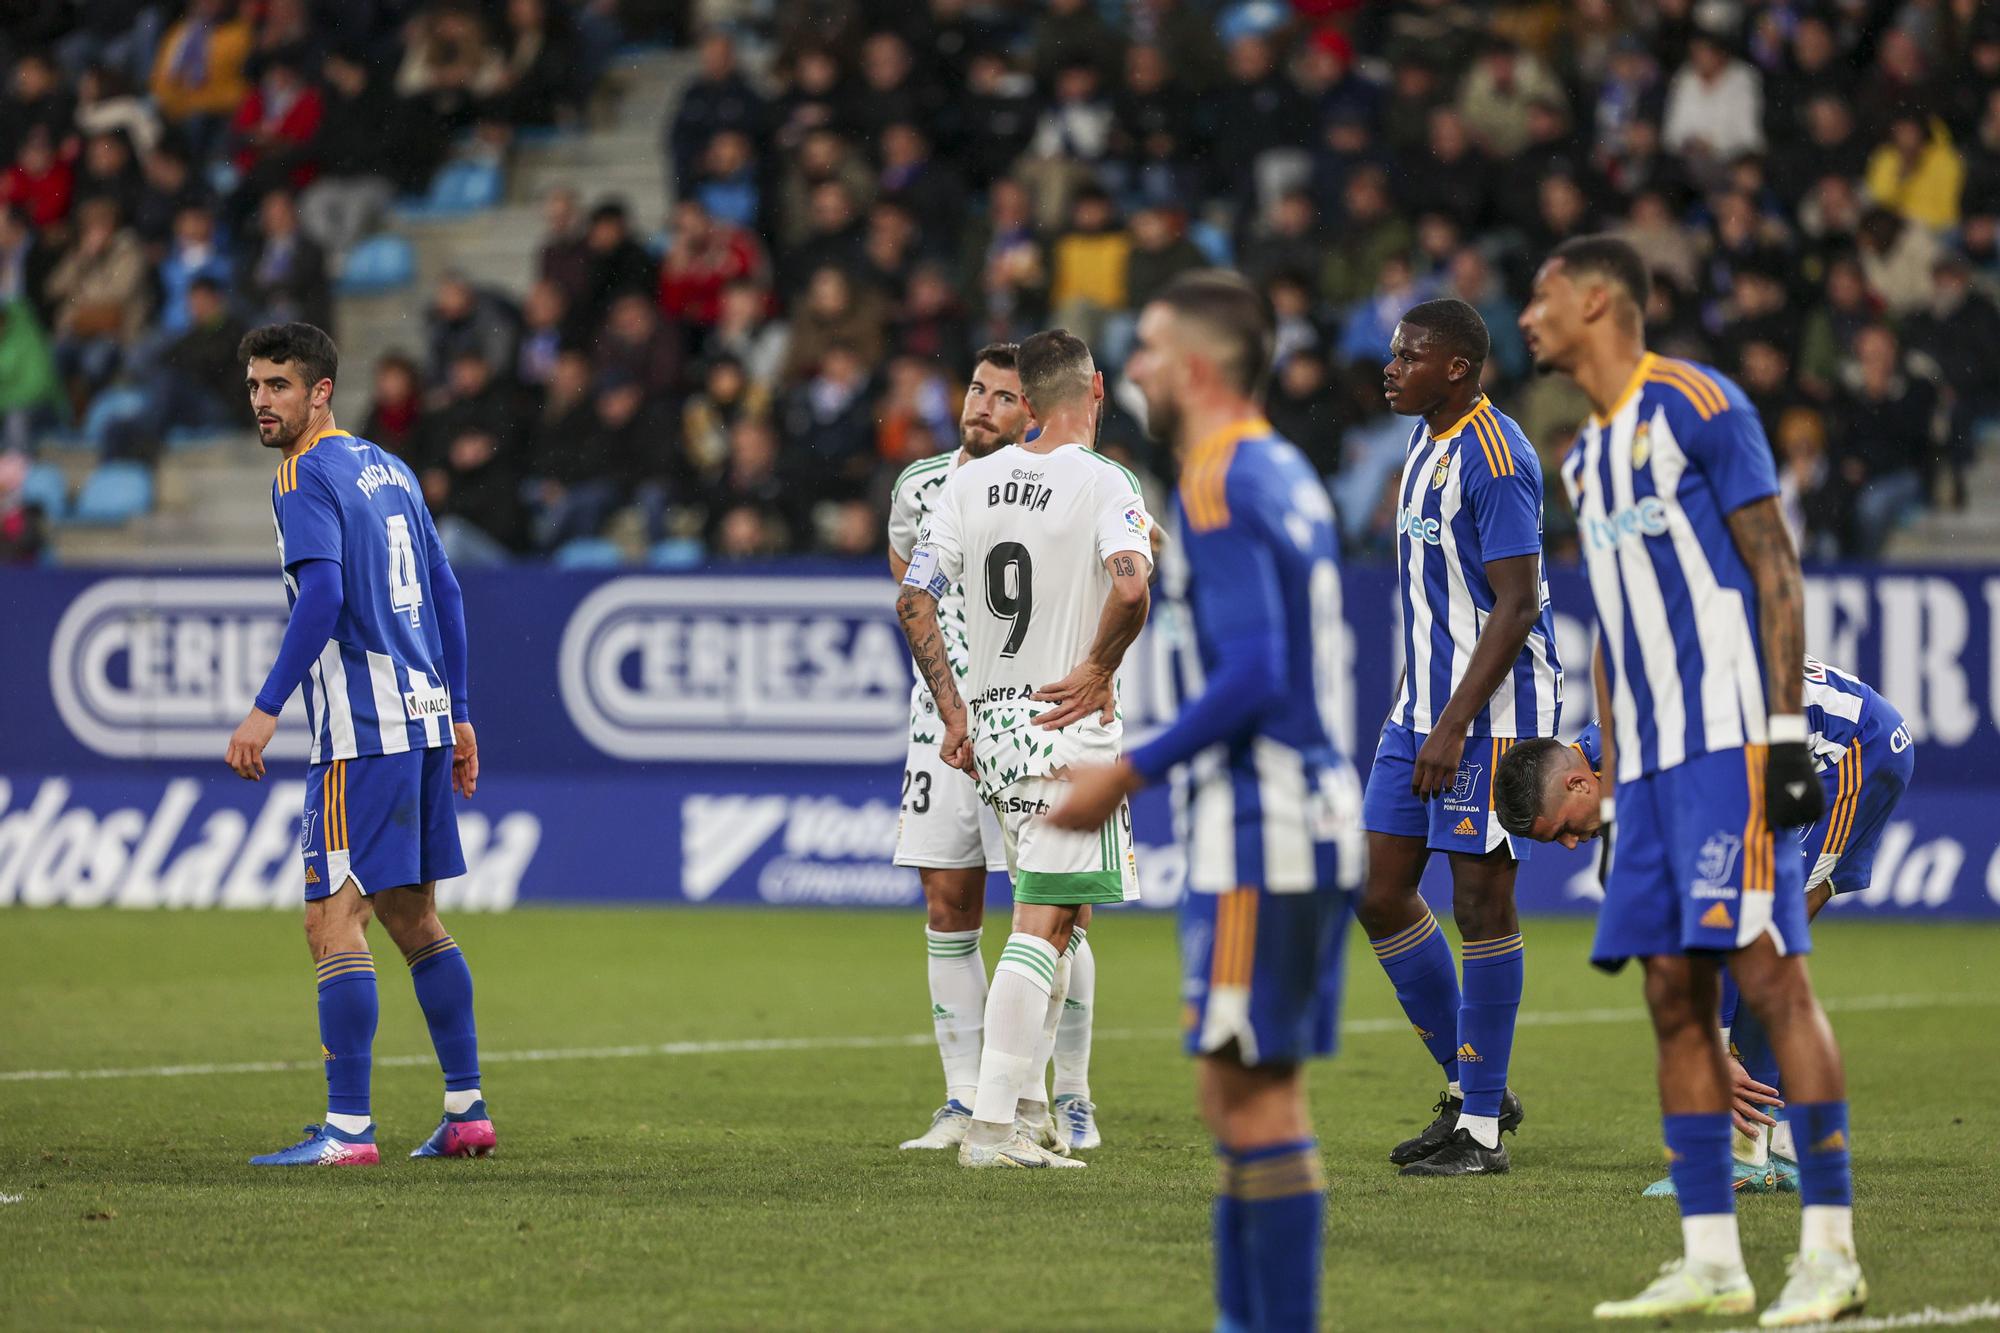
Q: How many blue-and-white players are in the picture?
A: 5